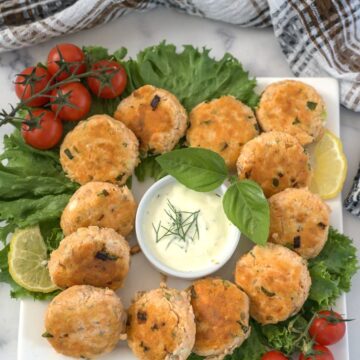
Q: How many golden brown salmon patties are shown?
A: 12